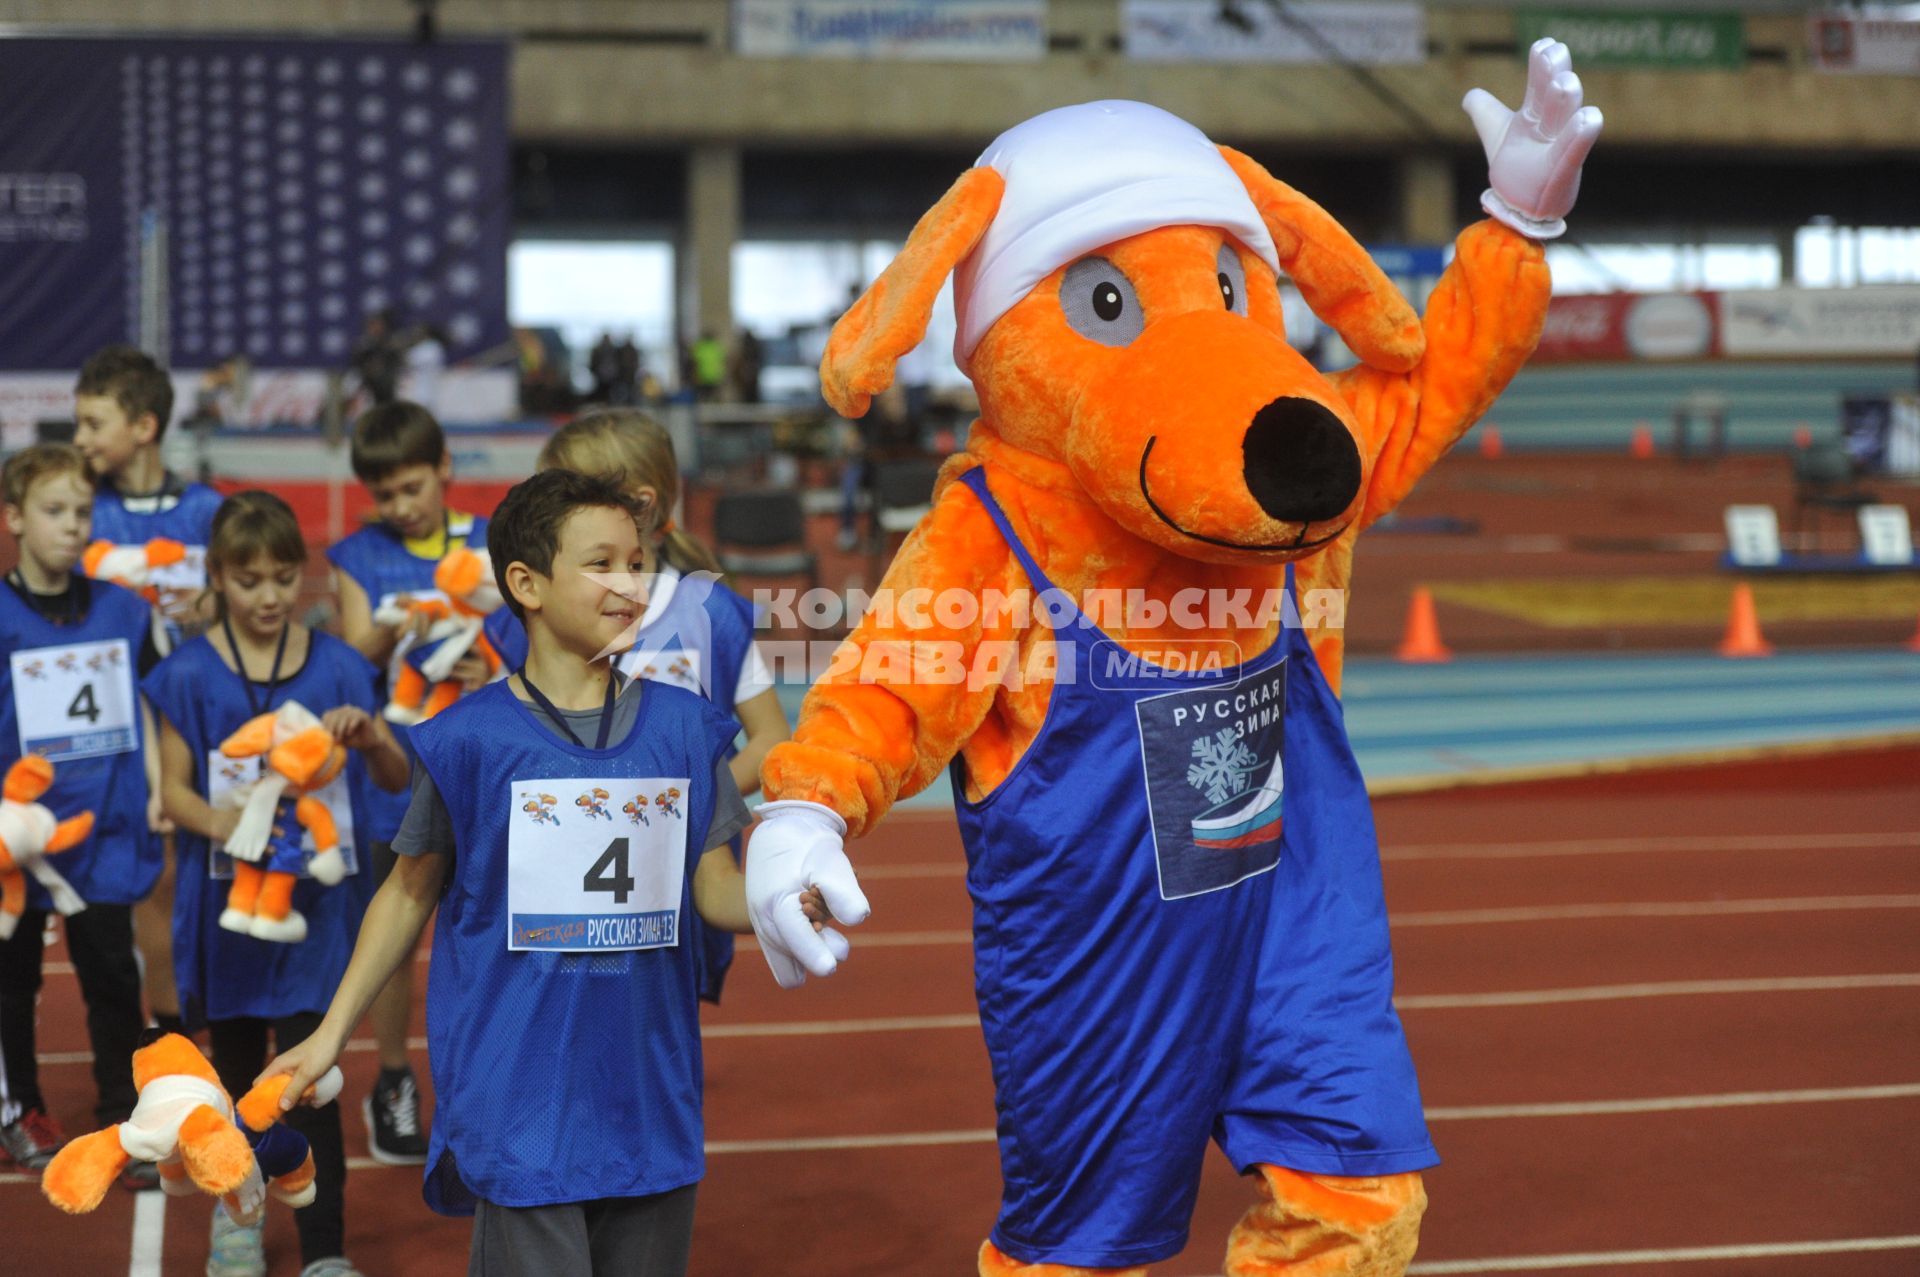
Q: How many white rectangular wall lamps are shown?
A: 0